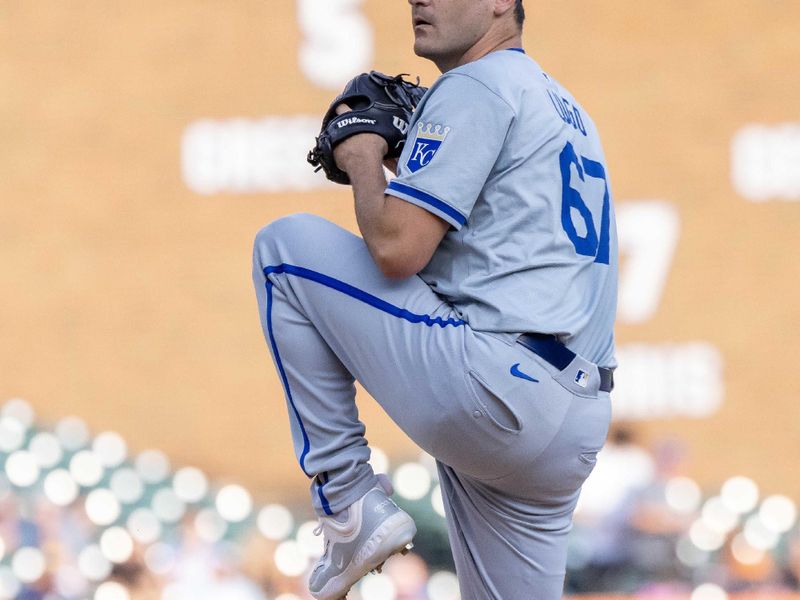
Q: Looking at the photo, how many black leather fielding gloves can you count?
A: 1